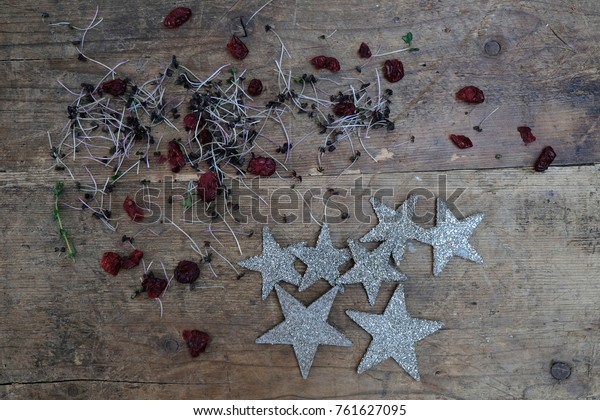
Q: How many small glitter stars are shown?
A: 5